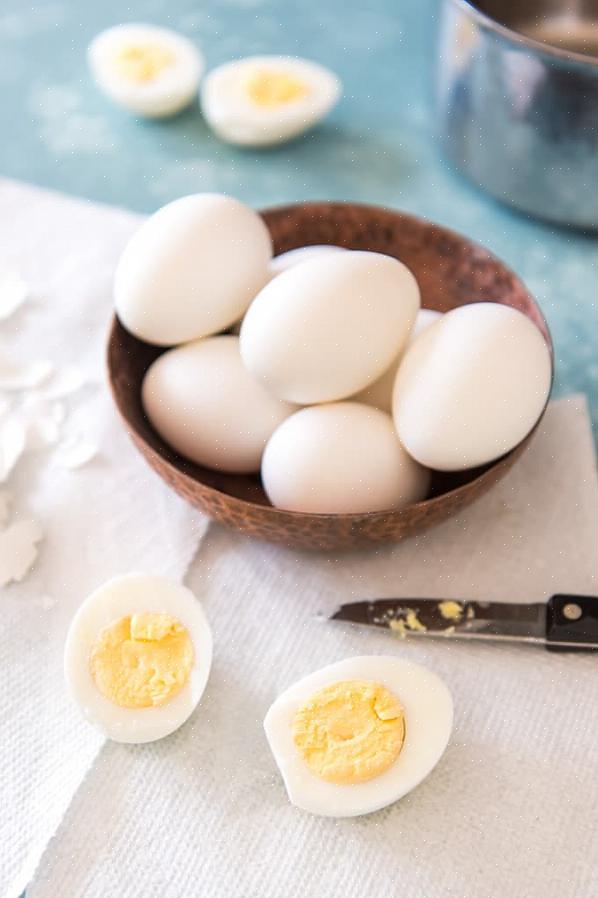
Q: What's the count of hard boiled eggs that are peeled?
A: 2